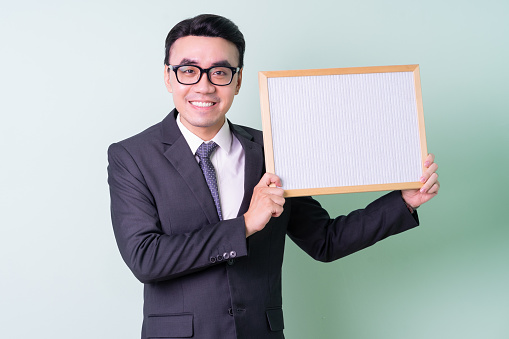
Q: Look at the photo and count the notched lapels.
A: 2